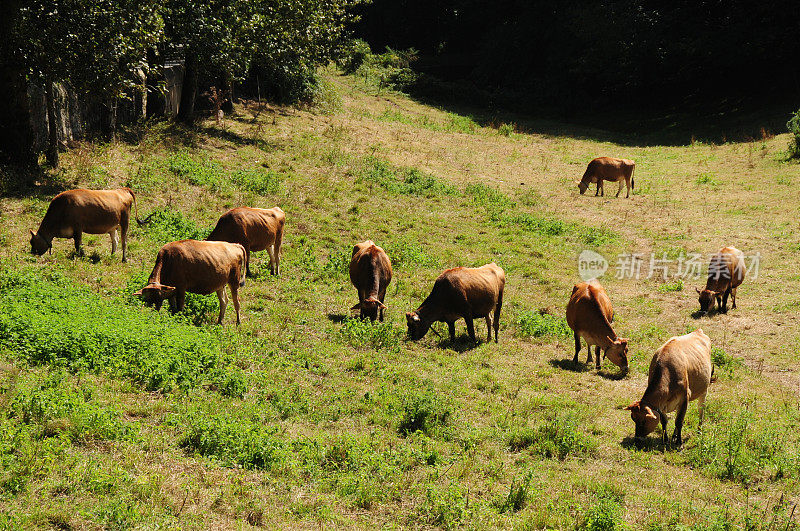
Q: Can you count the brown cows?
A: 9